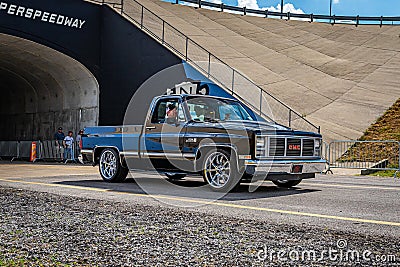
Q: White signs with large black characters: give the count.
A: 1